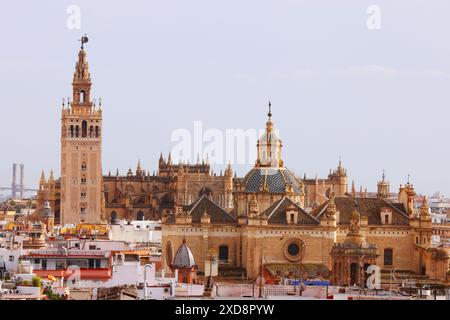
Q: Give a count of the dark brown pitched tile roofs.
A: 3